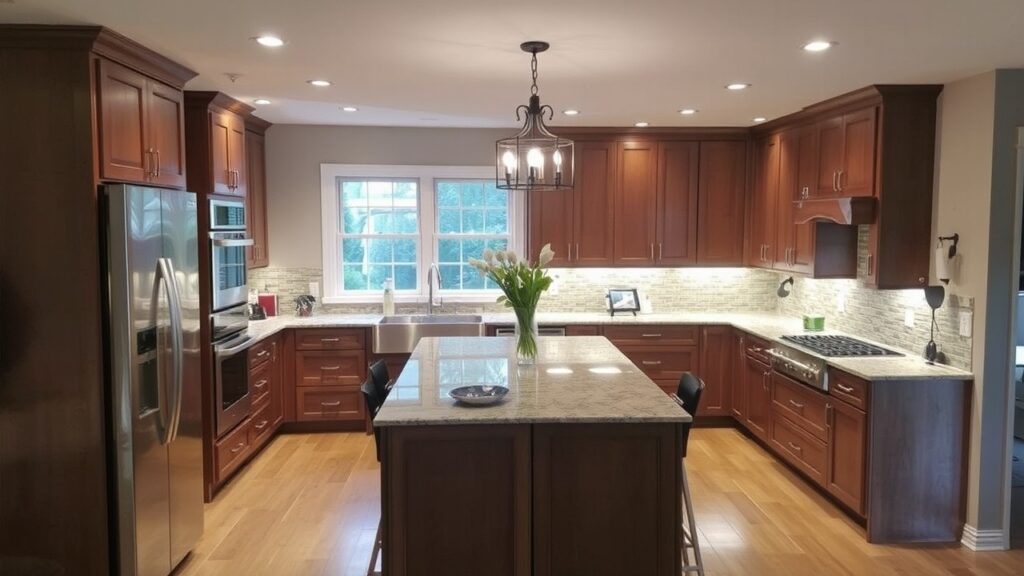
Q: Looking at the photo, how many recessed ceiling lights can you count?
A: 10